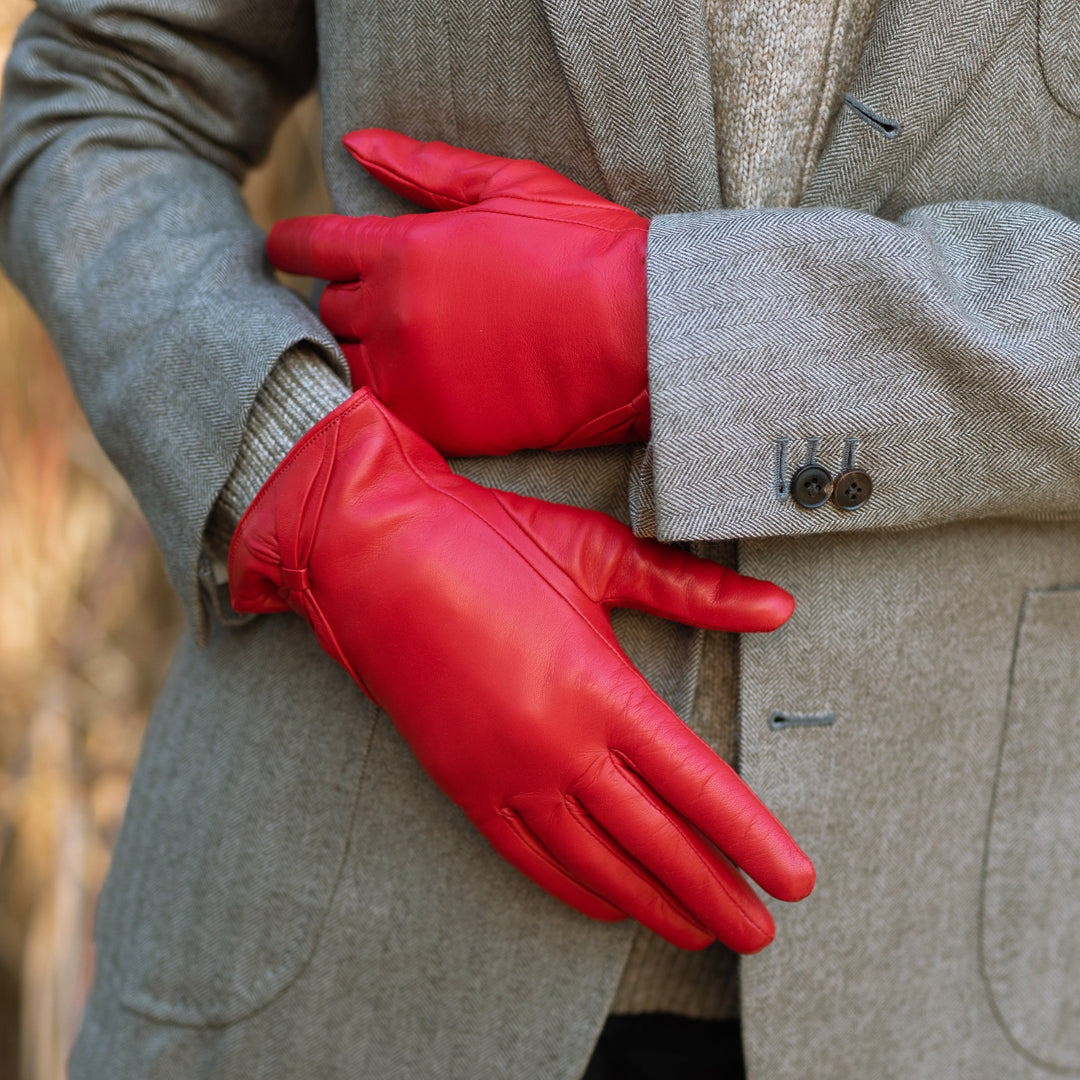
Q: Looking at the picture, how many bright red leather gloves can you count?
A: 2